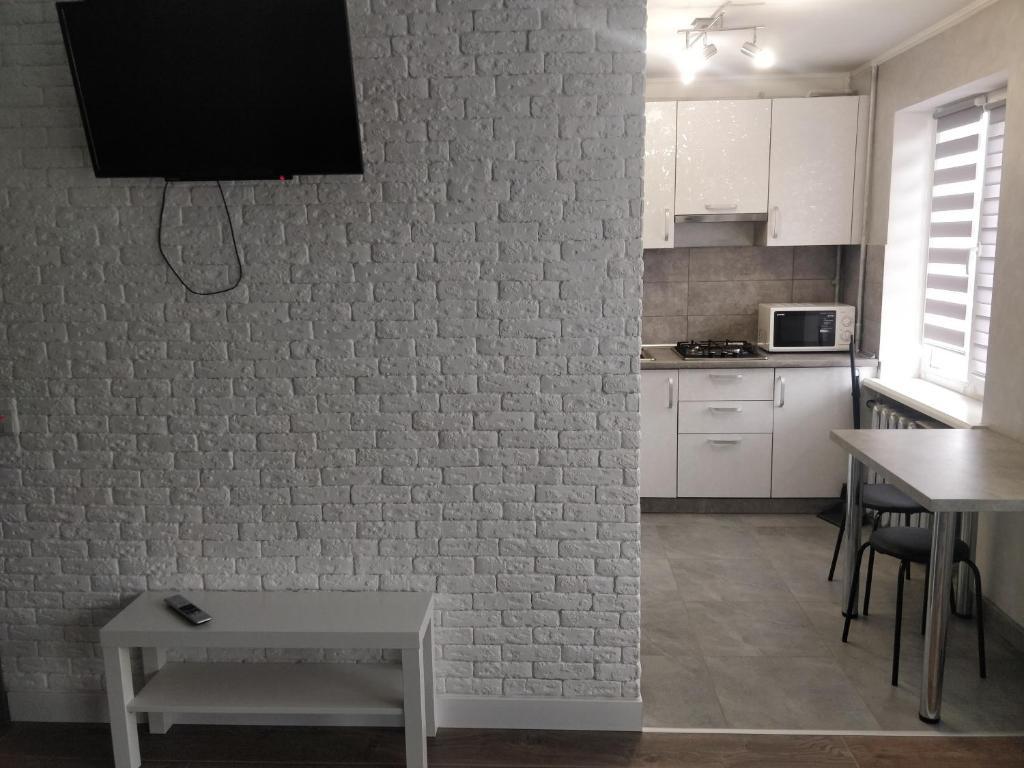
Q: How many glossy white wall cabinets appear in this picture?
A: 3